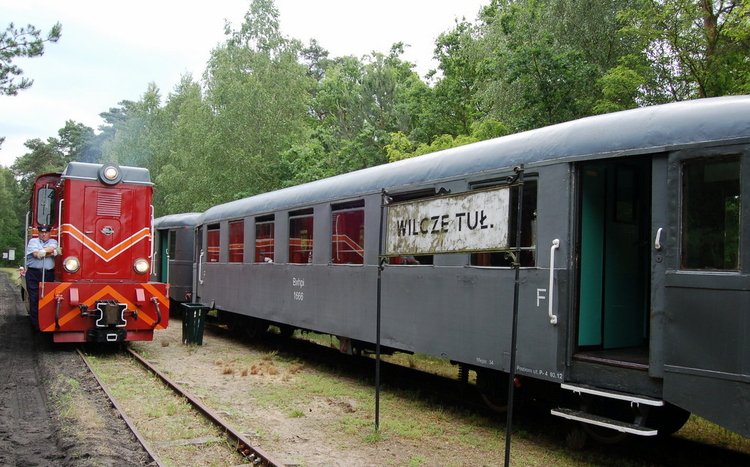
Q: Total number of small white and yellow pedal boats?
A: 0